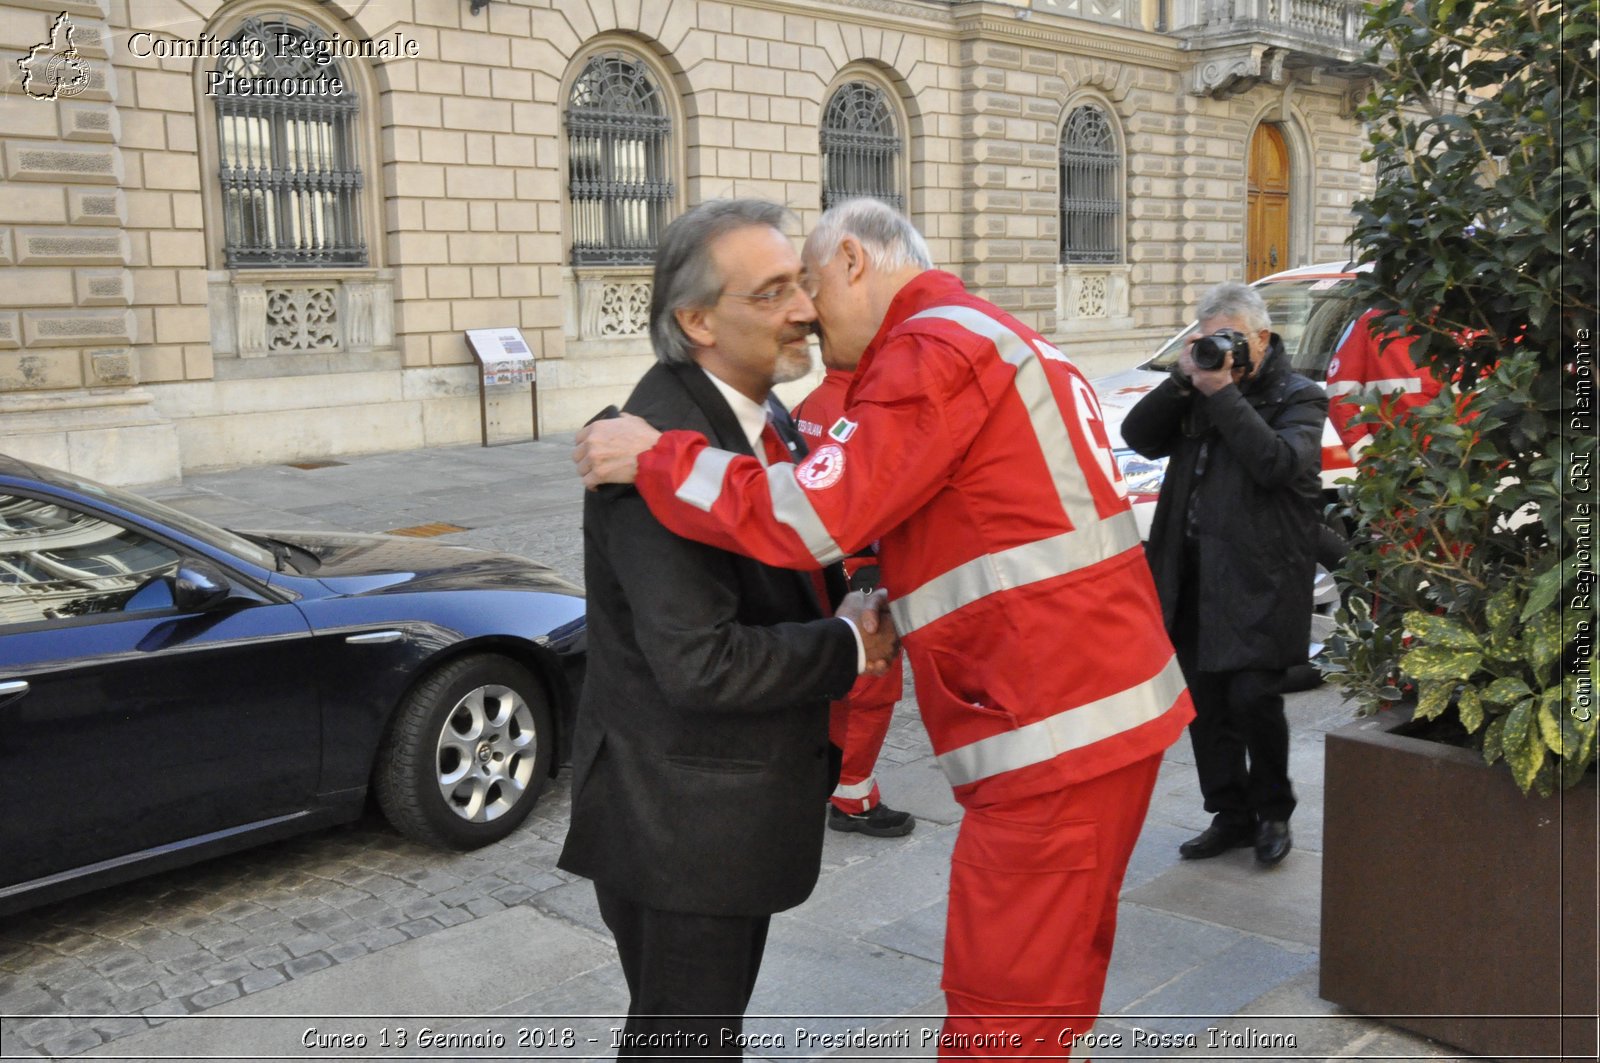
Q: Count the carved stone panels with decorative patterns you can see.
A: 3